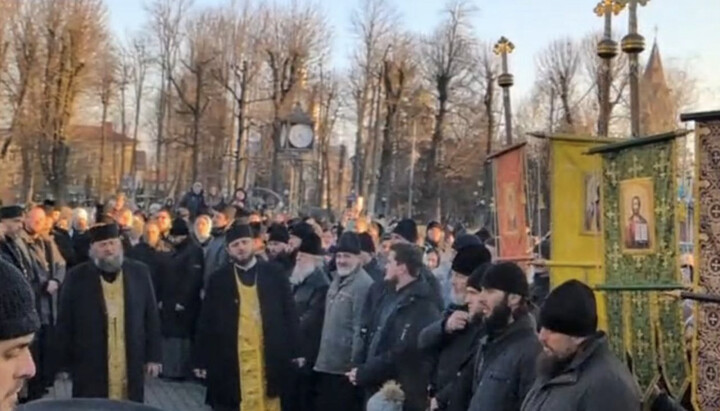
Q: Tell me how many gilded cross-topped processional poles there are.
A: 3